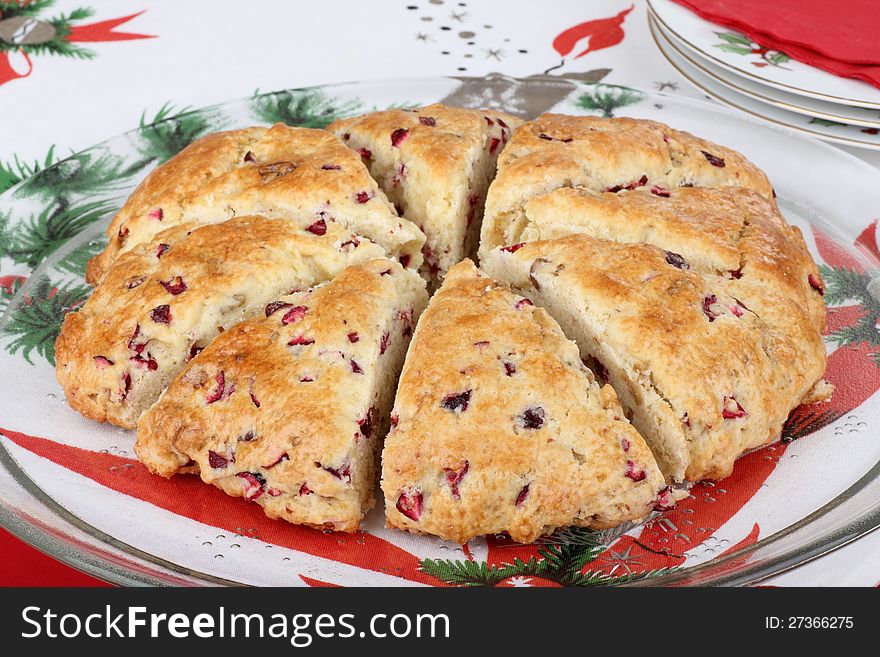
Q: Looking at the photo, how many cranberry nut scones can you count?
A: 8